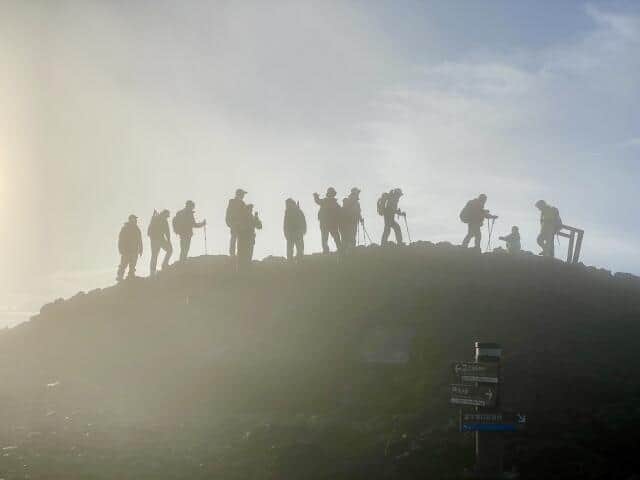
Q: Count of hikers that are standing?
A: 11